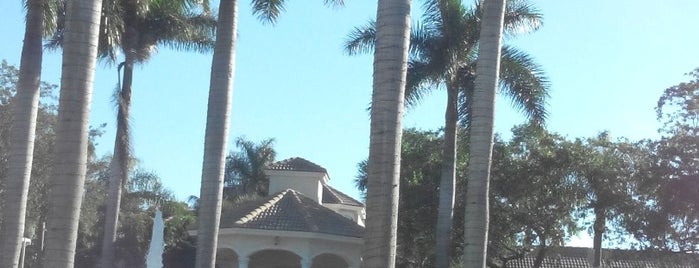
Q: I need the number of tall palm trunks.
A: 7